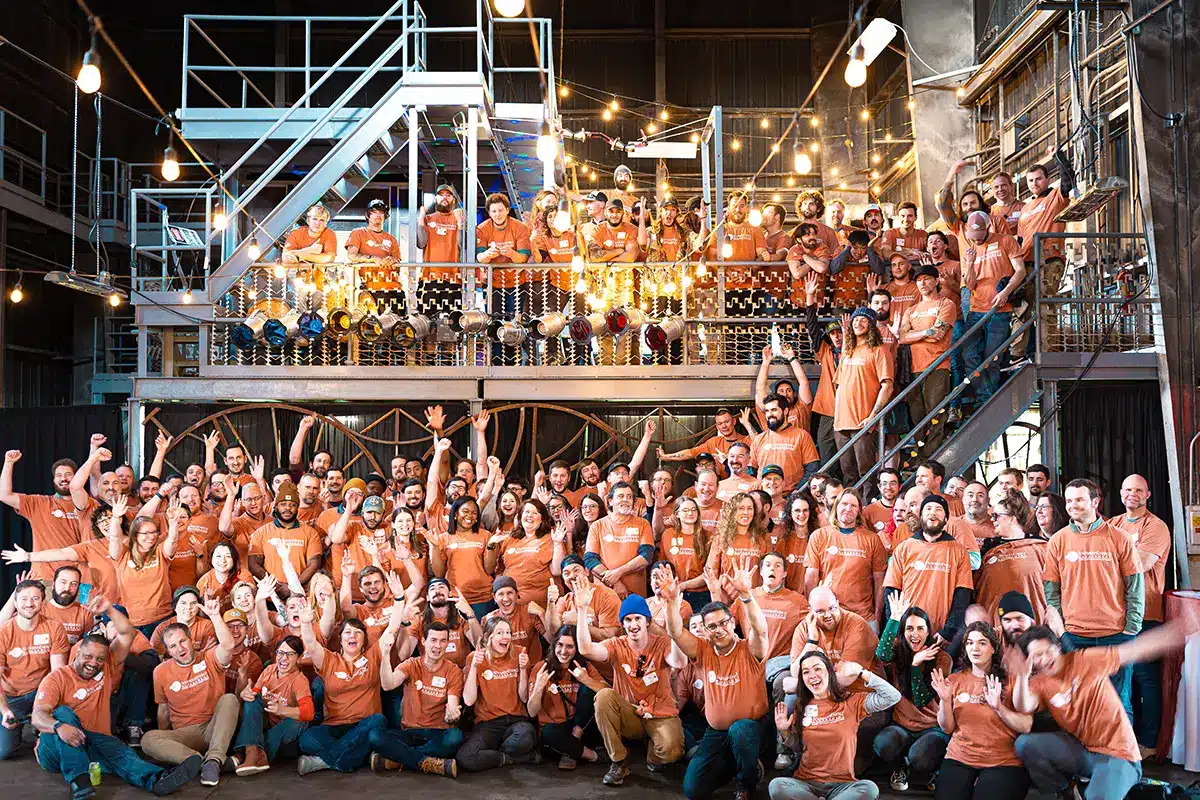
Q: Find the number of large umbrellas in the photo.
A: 0